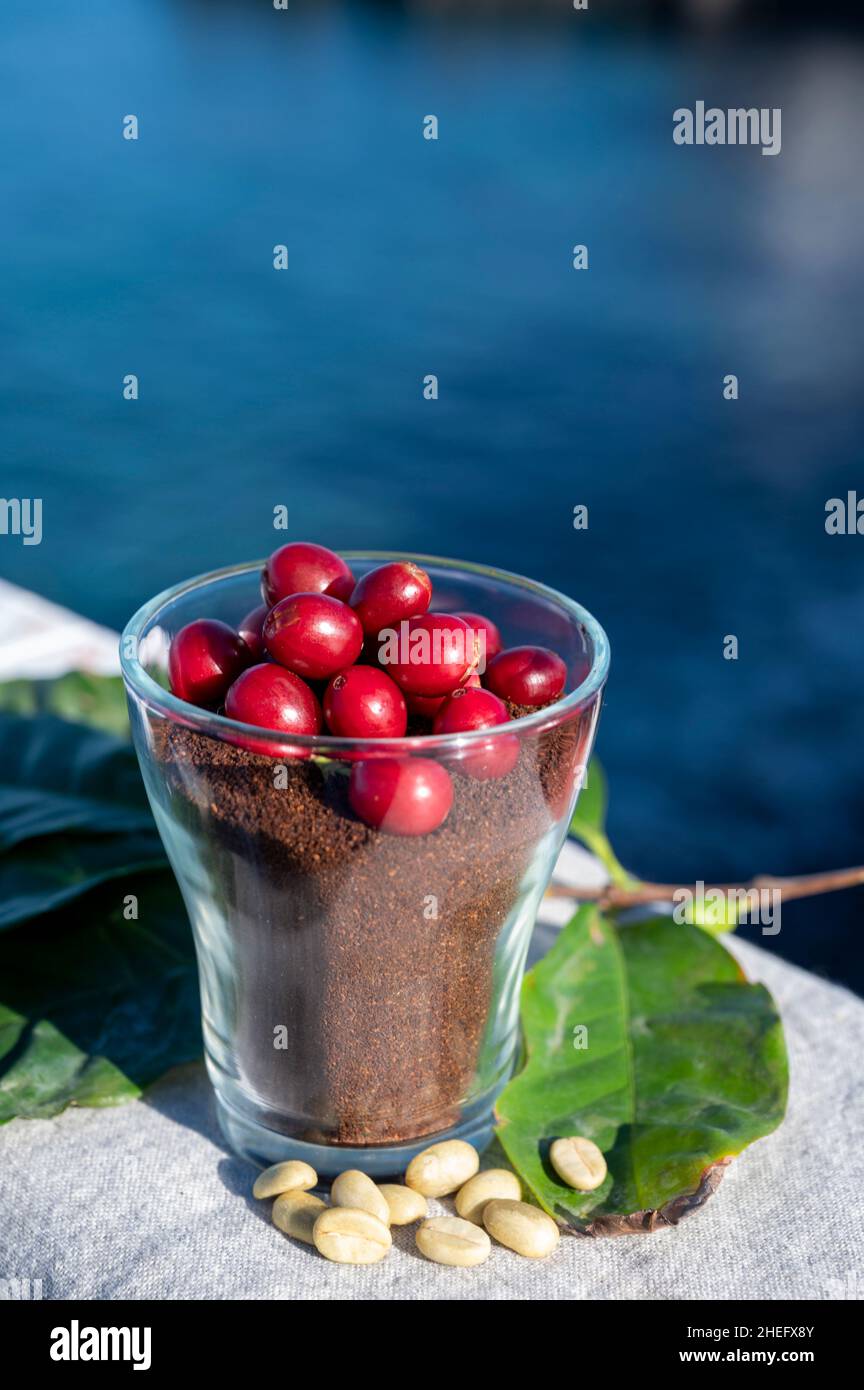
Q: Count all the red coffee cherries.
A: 13